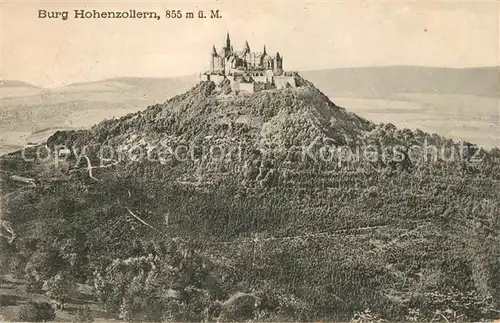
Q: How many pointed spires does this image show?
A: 5